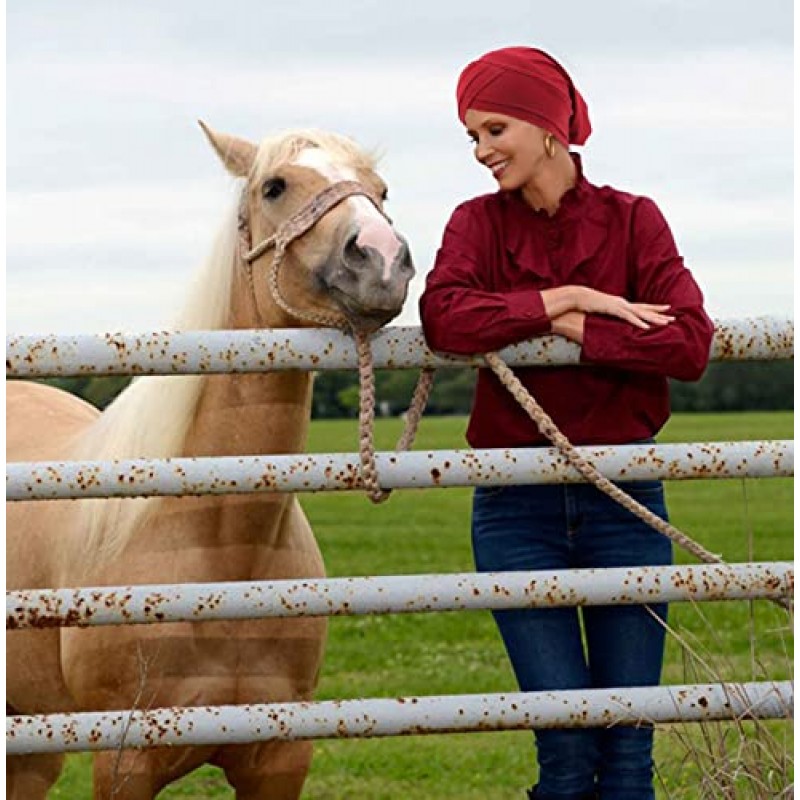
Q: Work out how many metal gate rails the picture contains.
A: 4